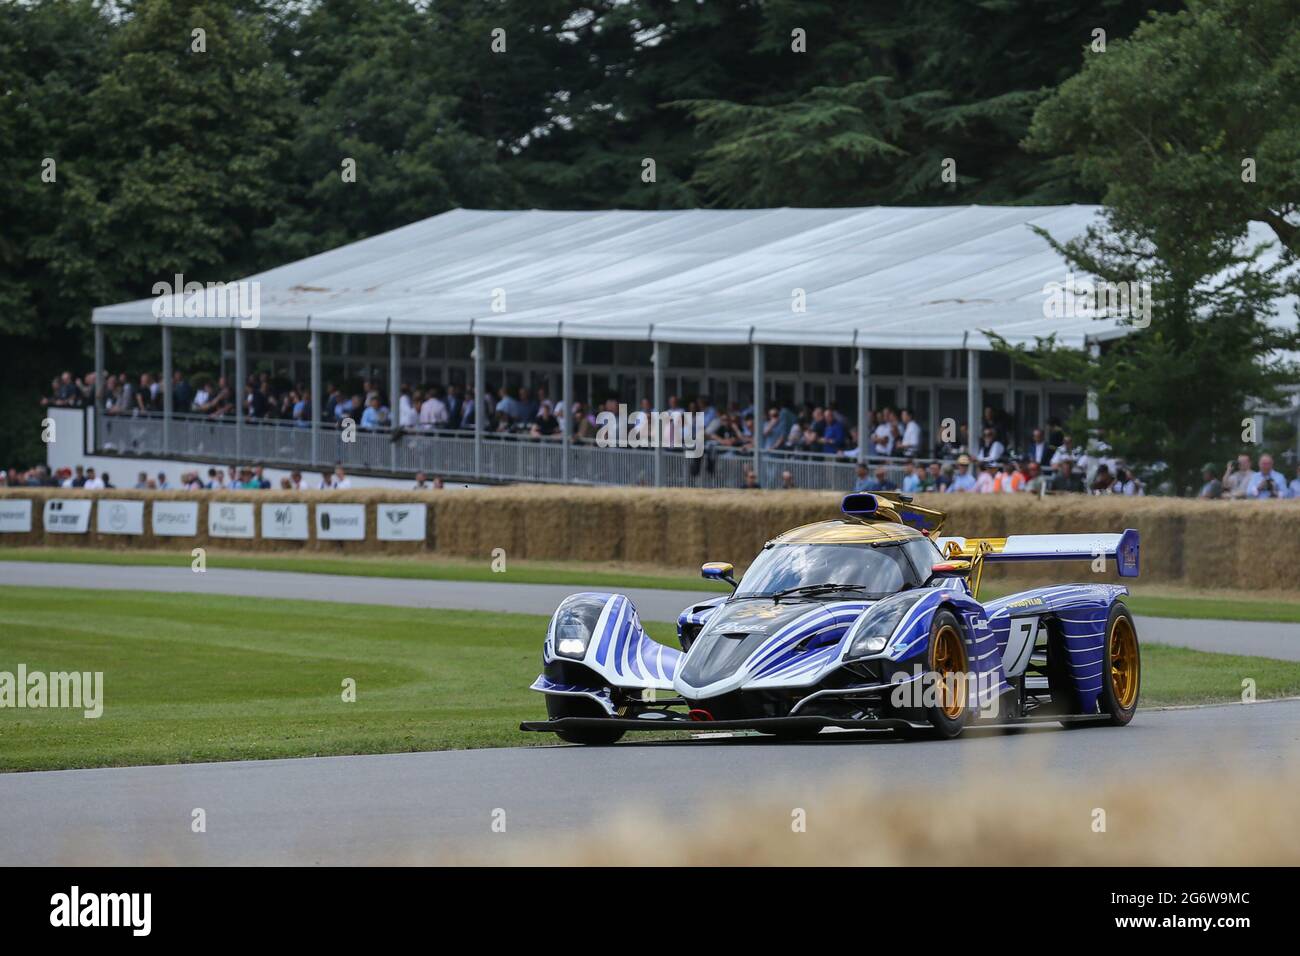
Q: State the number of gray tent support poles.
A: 12